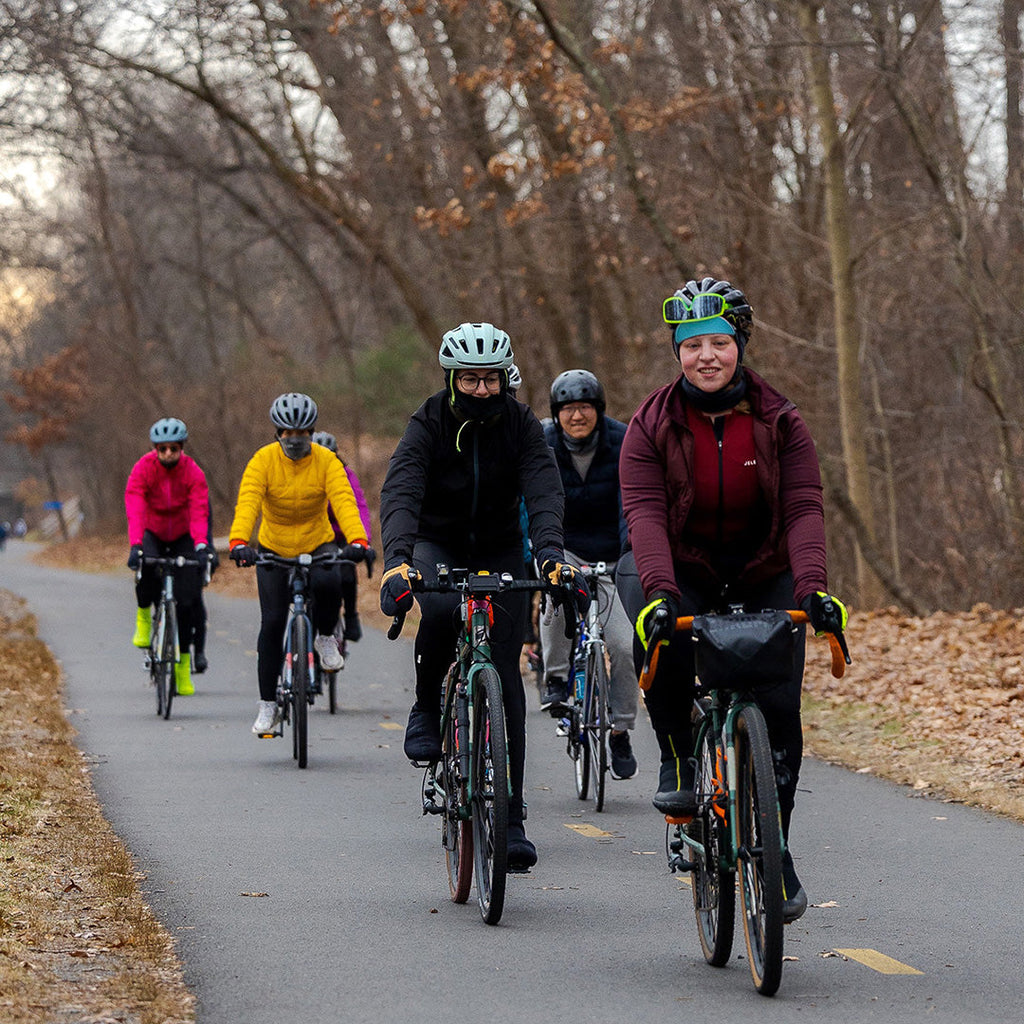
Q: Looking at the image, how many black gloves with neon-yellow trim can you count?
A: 2